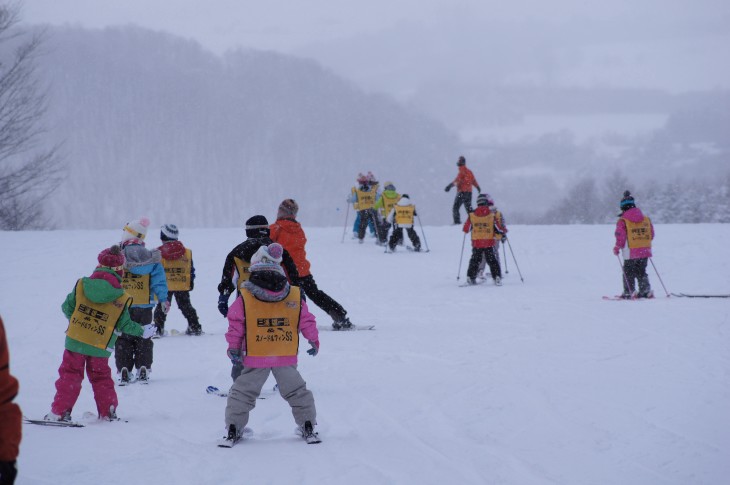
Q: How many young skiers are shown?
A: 12